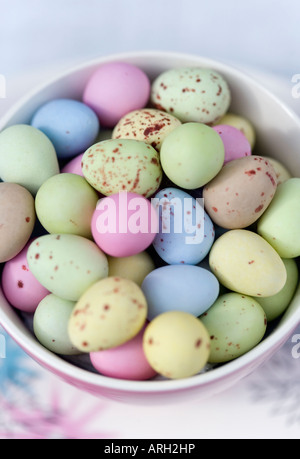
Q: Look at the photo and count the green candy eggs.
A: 10